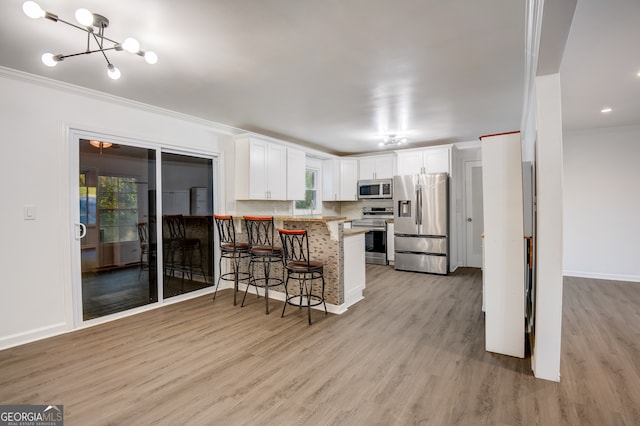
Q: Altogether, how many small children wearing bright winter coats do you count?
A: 0